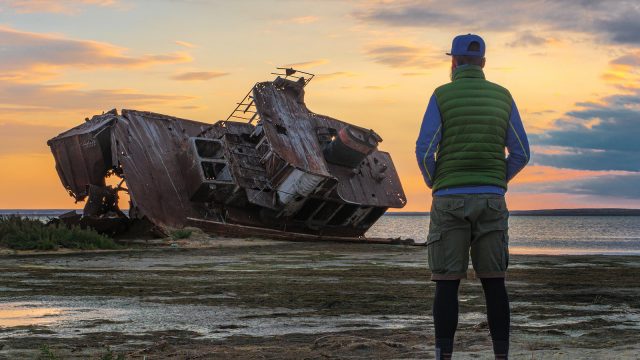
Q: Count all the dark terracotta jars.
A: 0